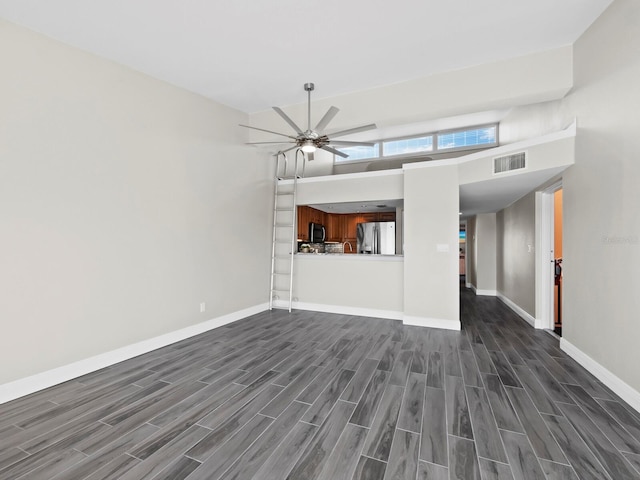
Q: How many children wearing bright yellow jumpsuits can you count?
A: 0